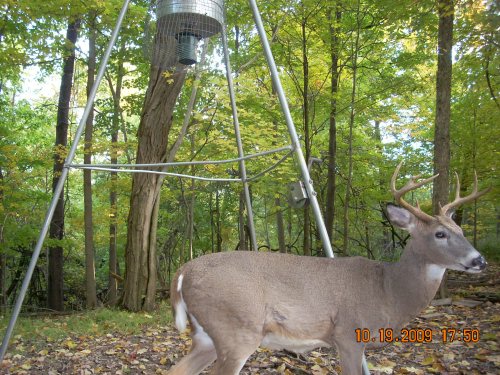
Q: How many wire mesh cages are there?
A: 1